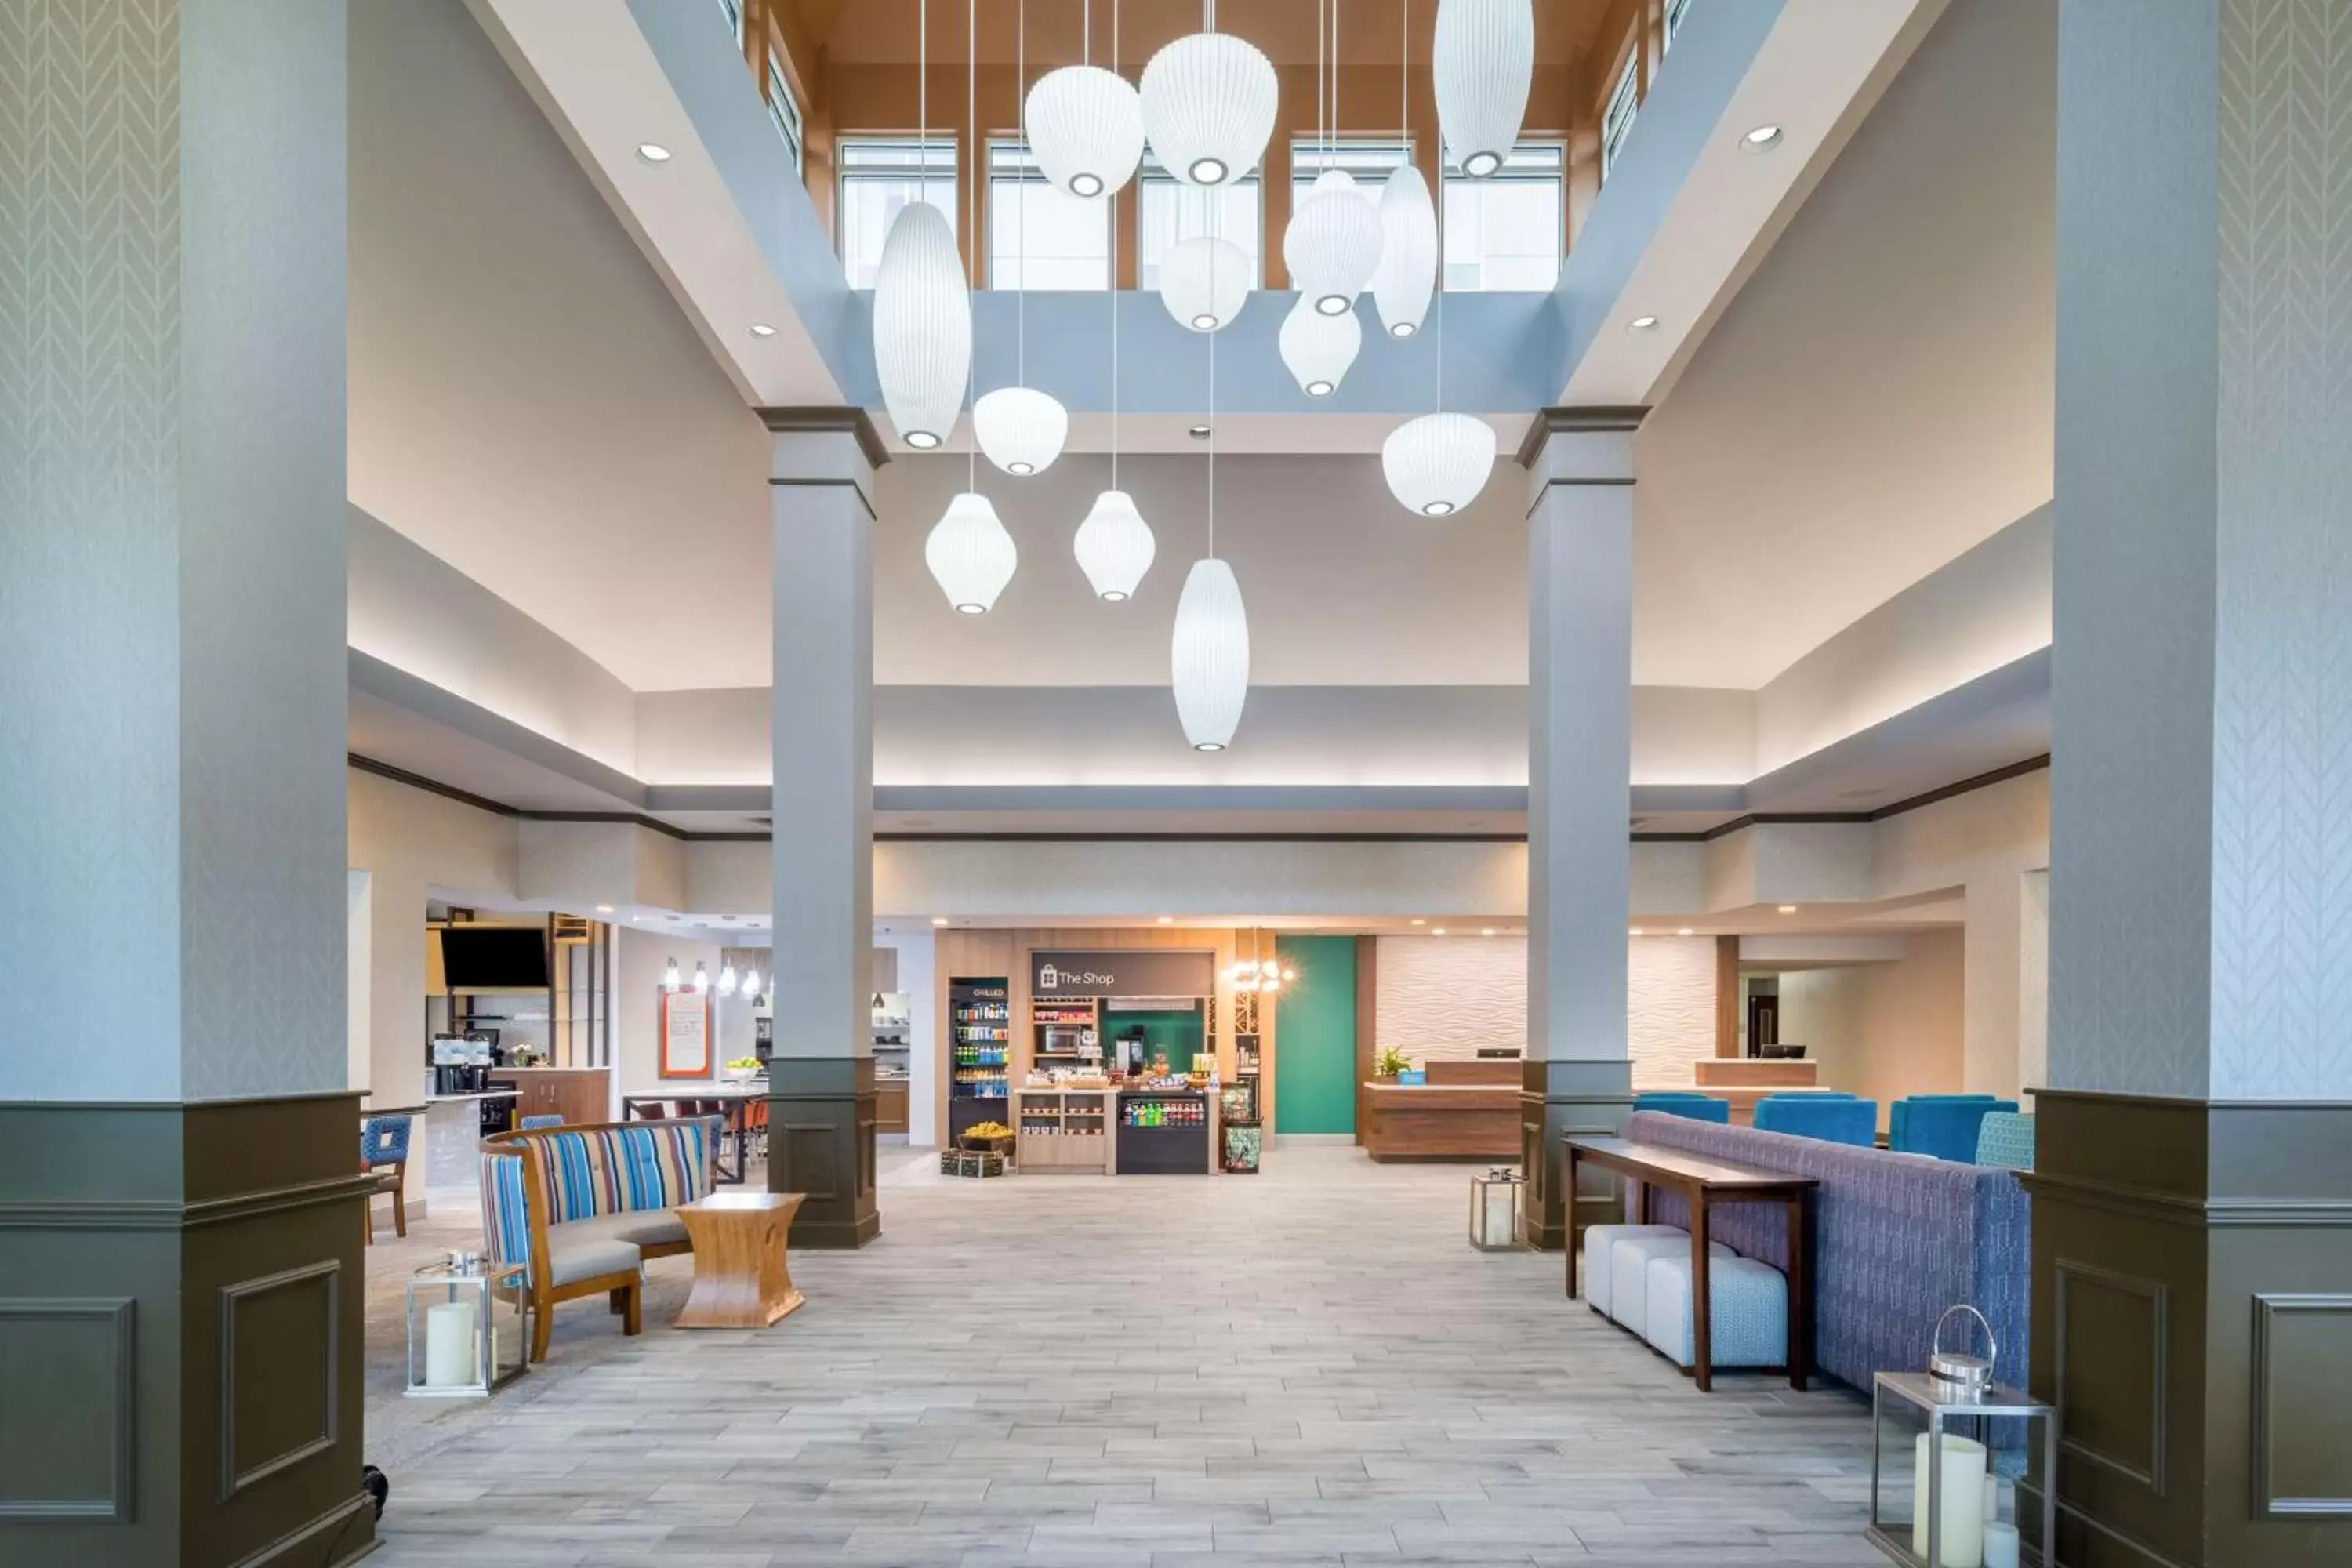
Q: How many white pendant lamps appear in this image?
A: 13